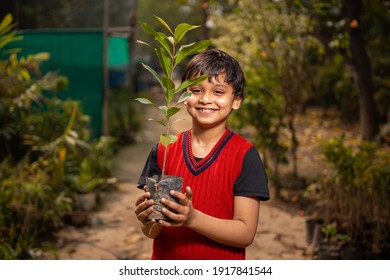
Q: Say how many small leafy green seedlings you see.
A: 1